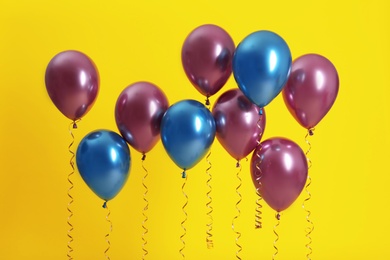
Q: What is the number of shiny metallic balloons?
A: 9